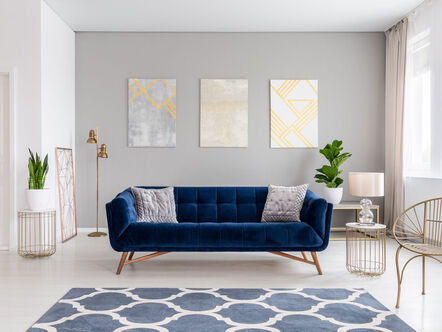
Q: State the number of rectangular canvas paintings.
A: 3